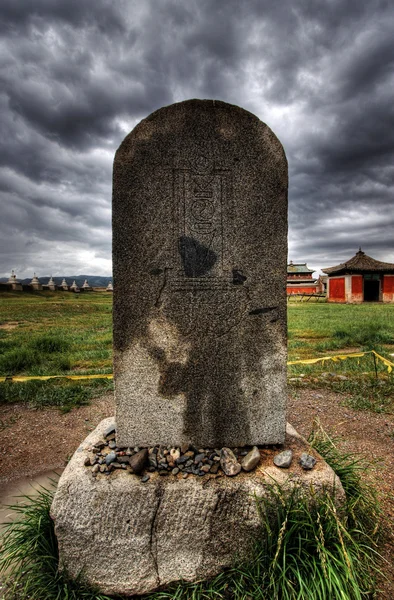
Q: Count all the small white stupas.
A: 7